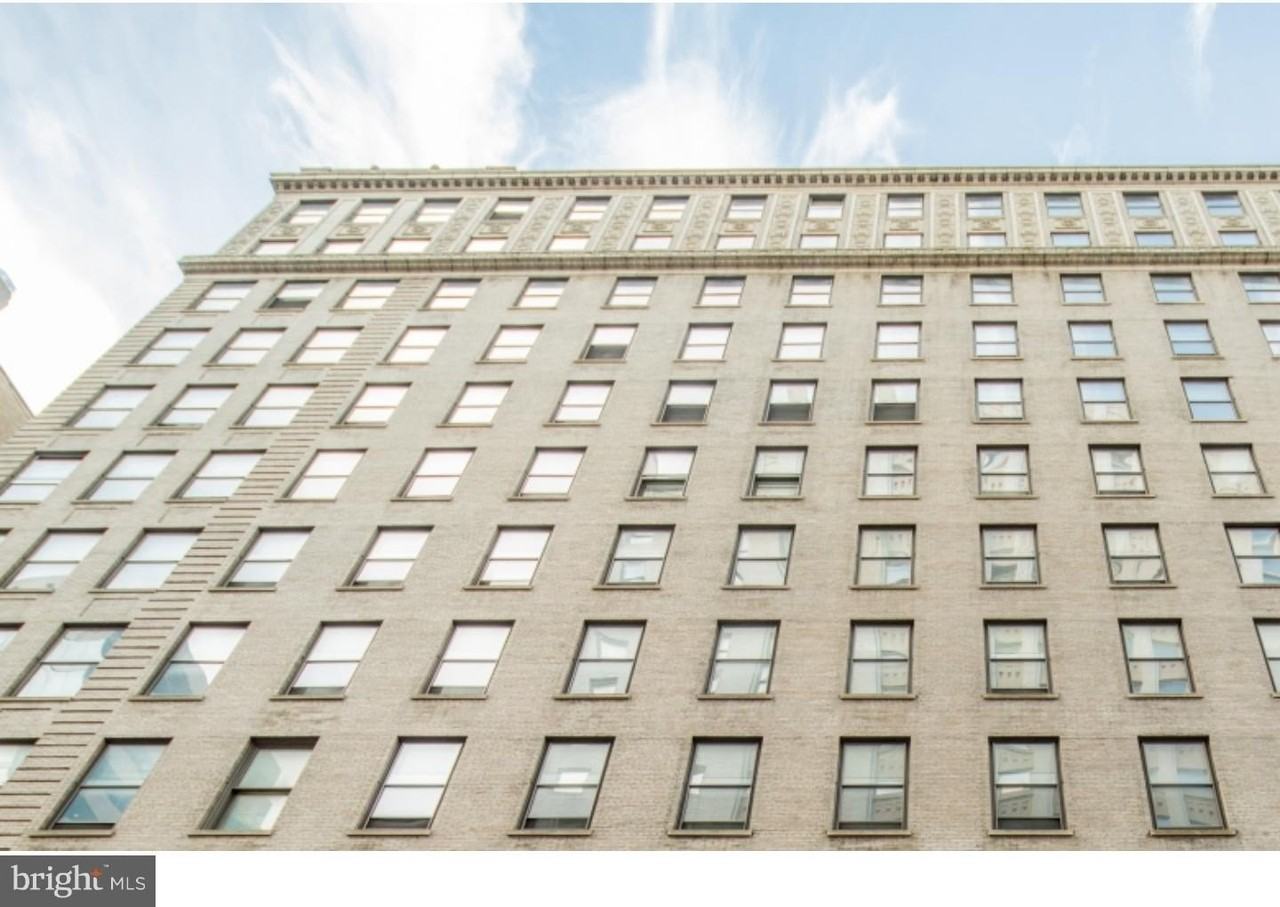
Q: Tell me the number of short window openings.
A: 13